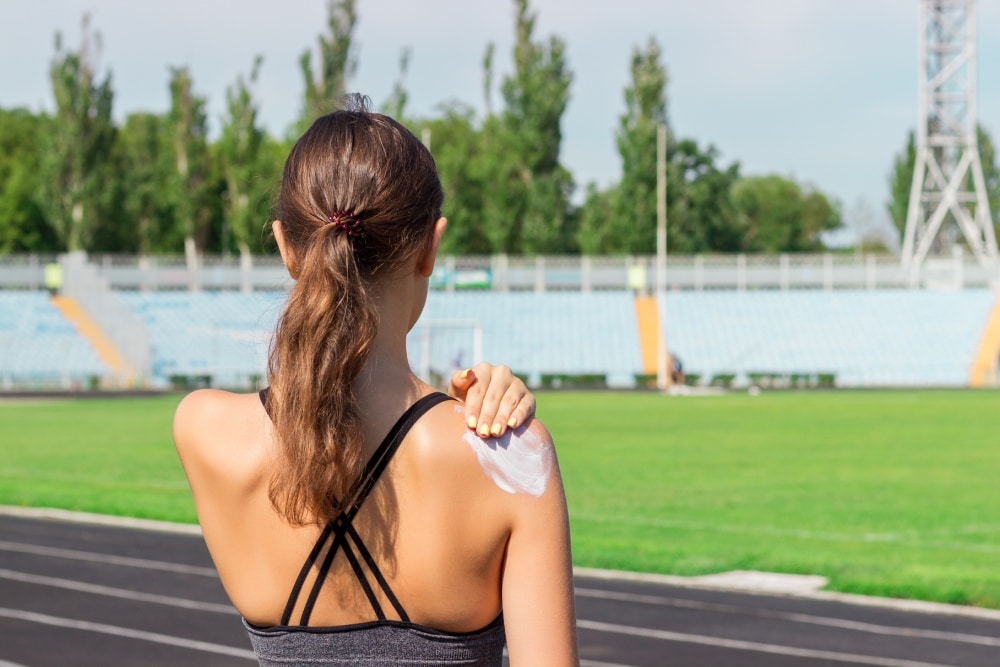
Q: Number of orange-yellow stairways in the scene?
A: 3